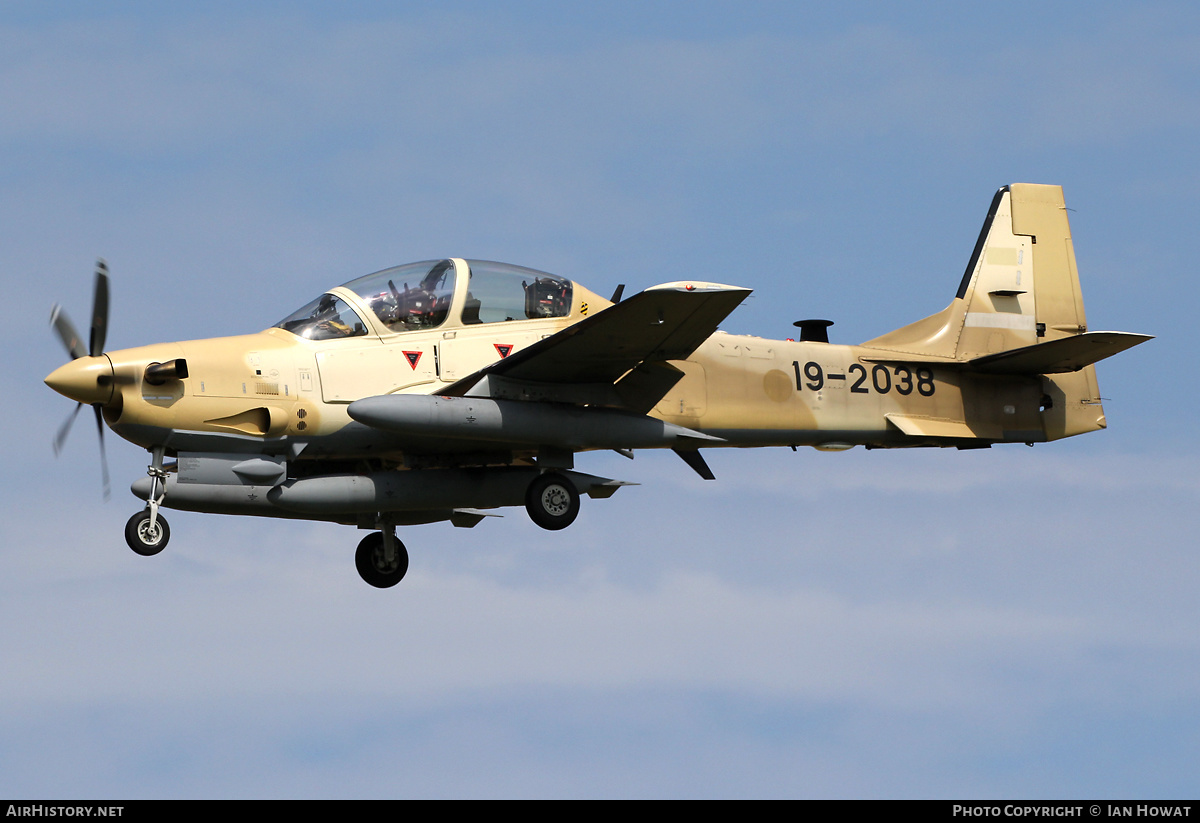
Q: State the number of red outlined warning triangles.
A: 2